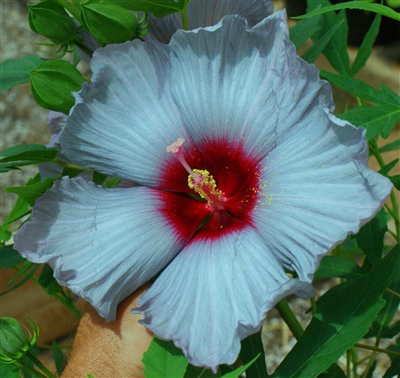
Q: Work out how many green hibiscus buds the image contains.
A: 4